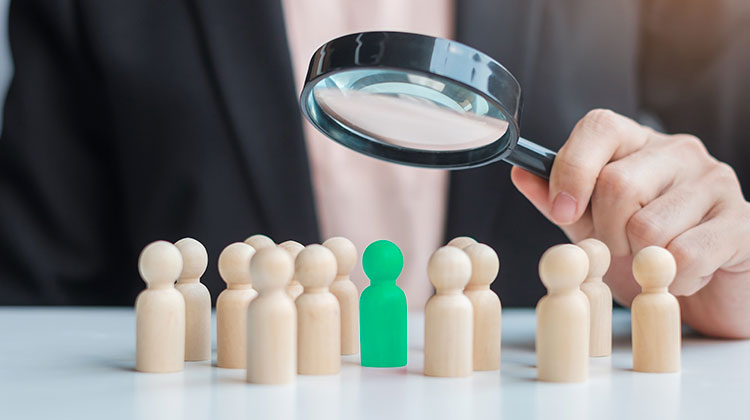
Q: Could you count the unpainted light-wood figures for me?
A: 14